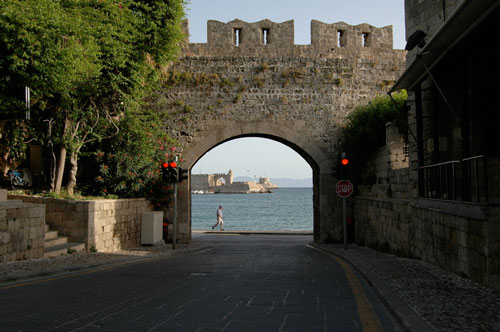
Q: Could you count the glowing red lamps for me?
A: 3